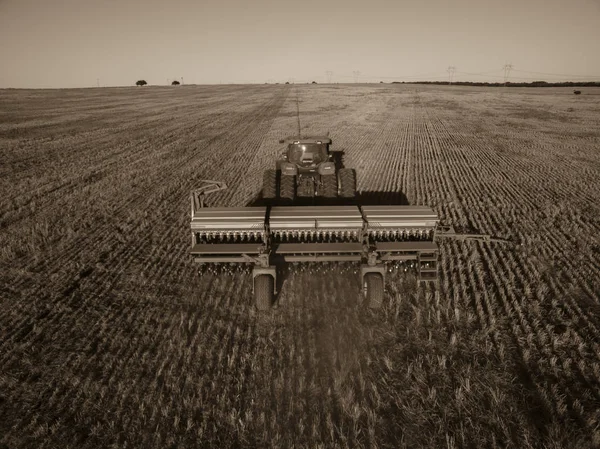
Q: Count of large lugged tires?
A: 4